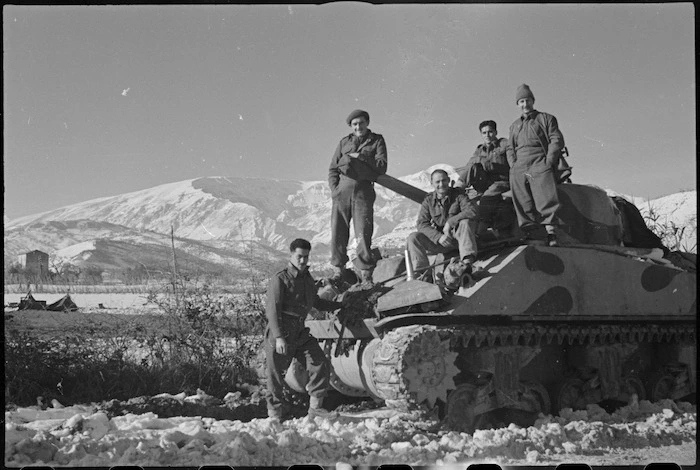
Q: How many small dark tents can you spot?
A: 2